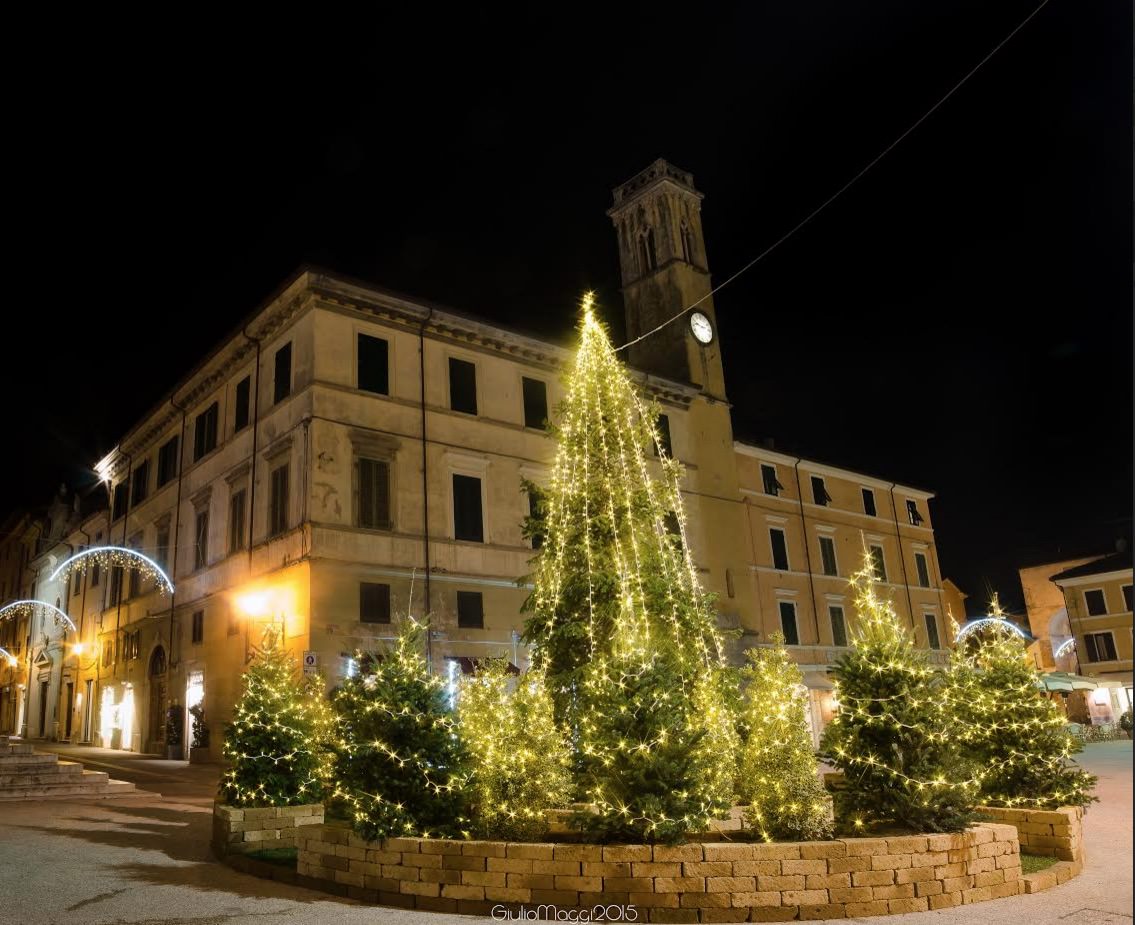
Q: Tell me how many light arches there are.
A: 5